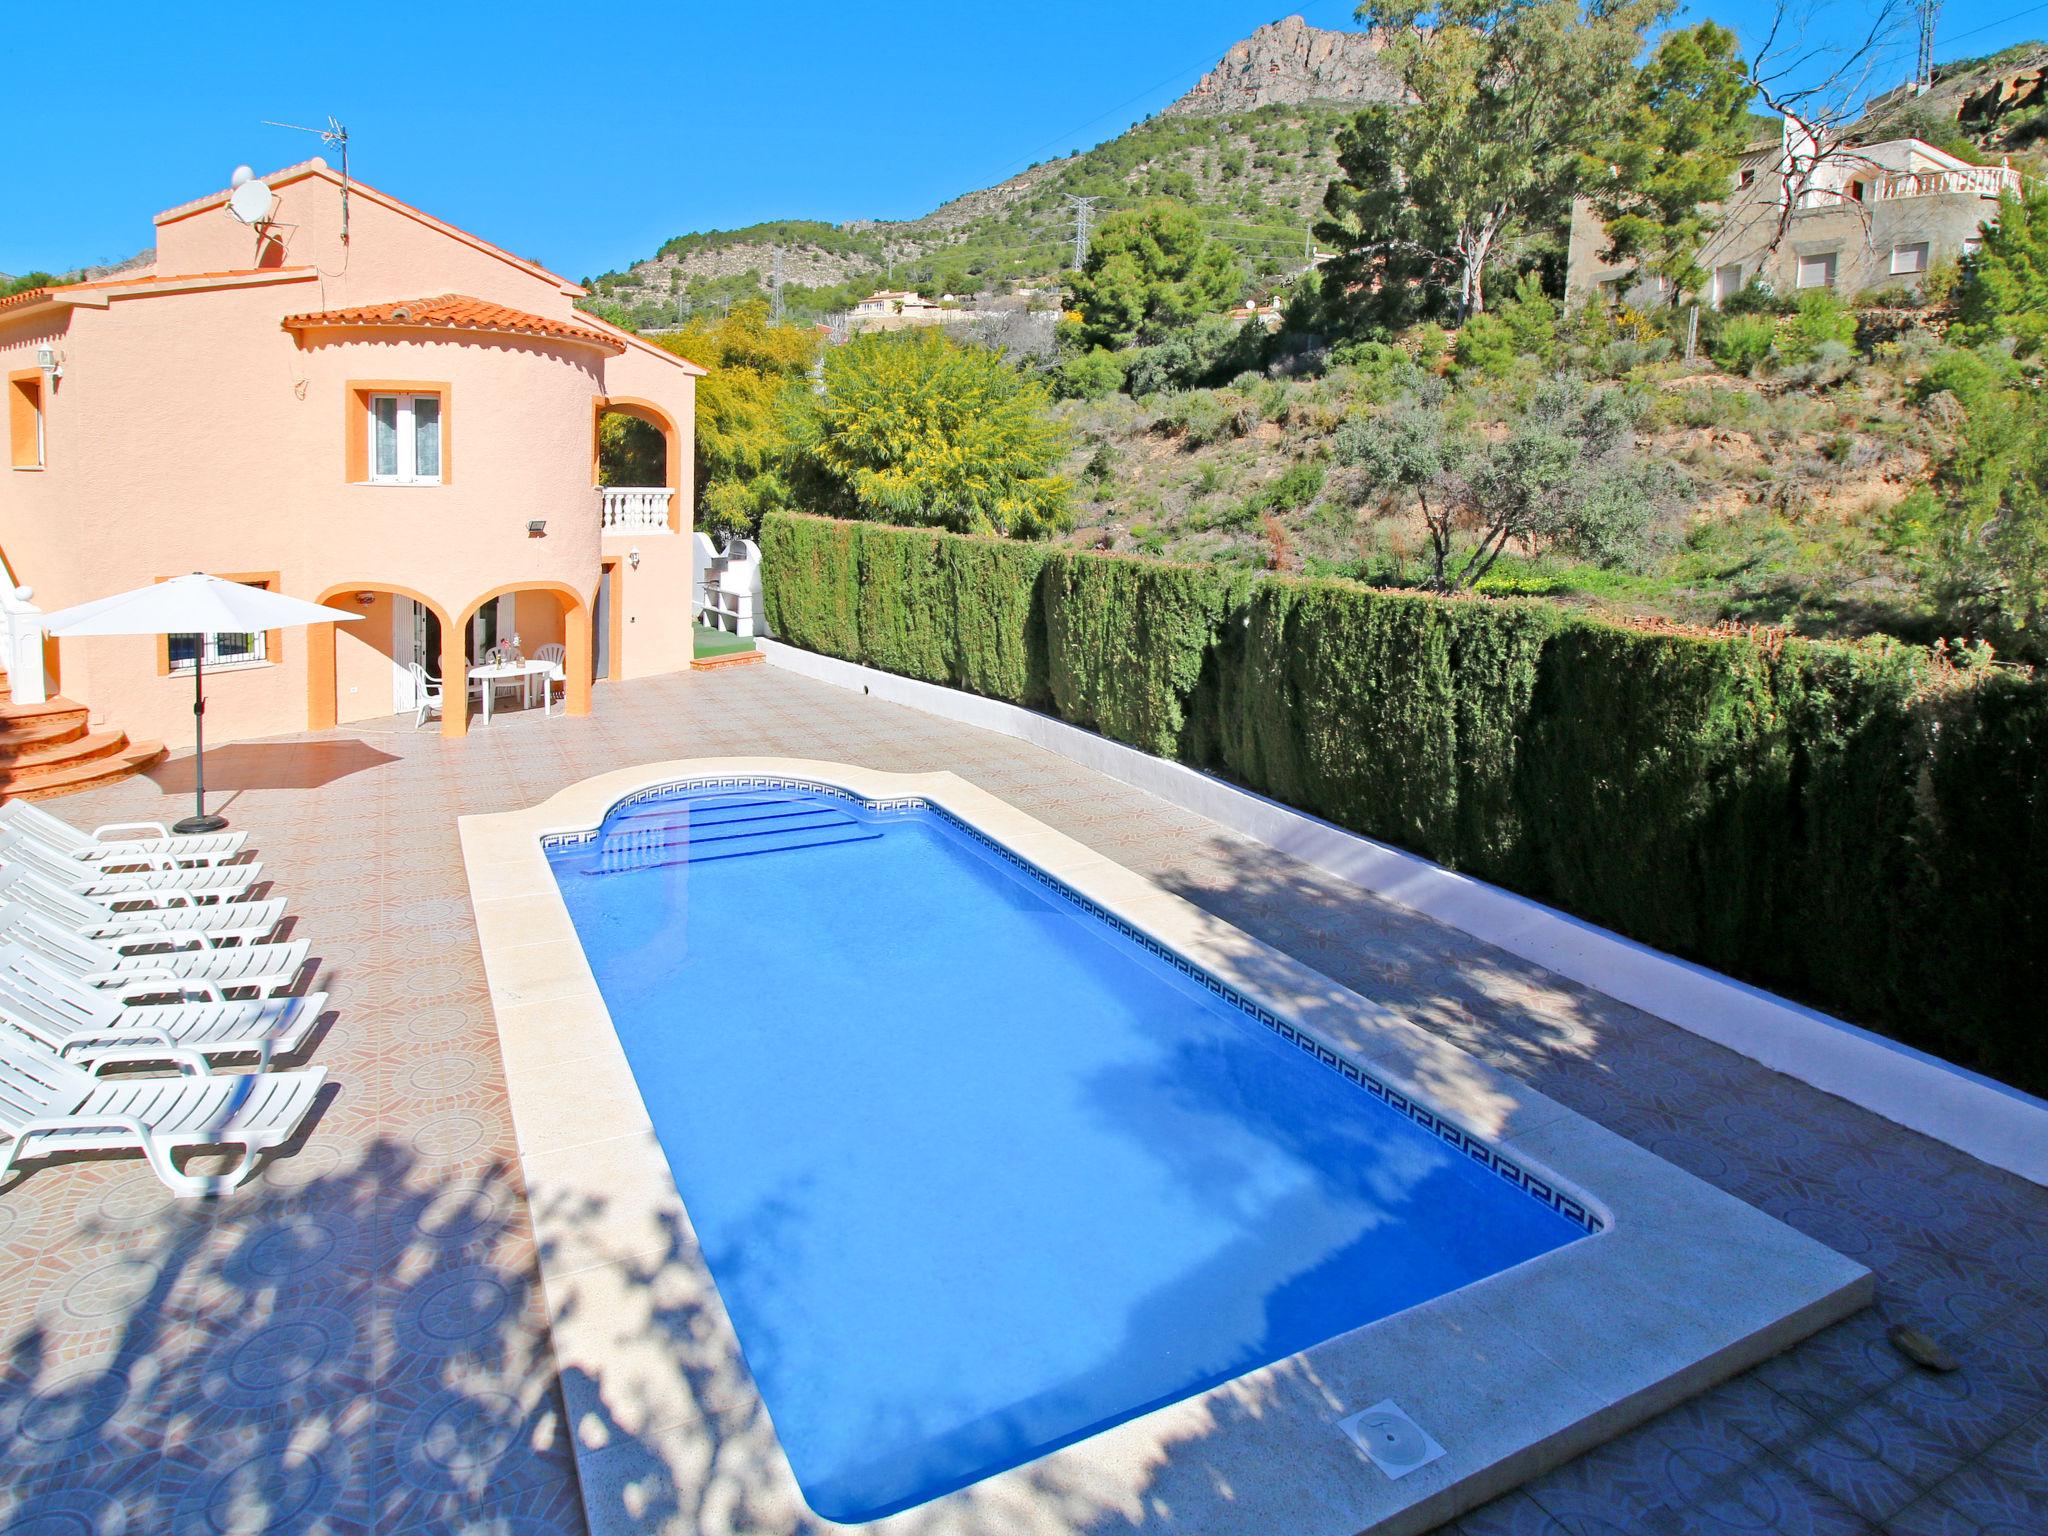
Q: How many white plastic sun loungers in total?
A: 6